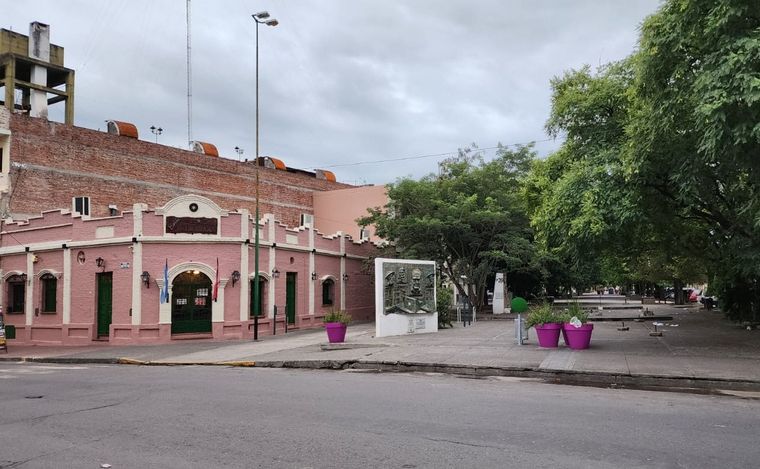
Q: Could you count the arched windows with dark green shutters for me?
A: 4